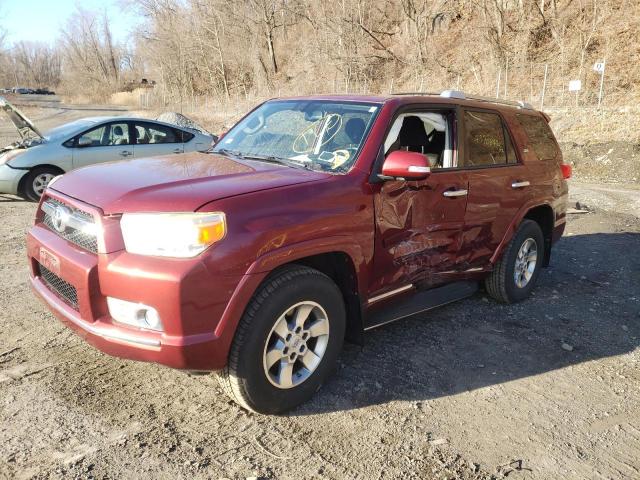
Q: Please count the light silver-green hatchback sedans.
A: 1